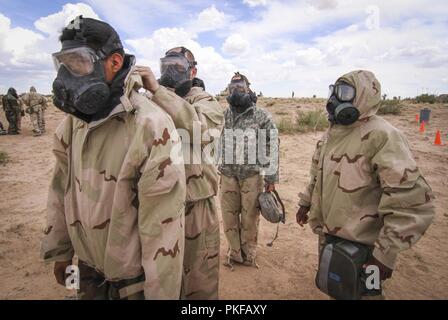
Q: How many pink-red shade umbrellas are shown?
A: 0